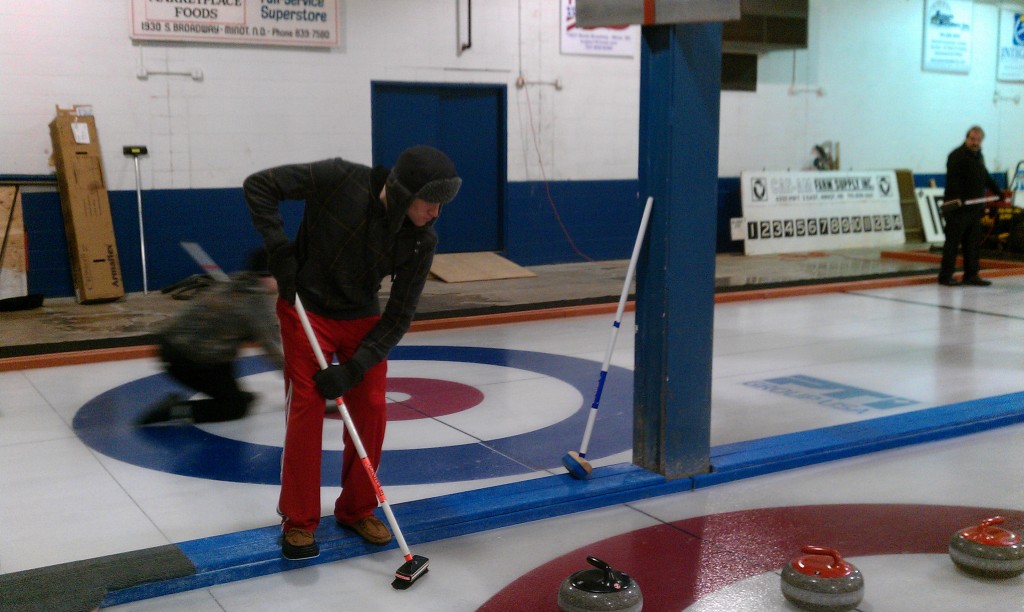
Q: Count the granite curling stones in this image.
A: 3